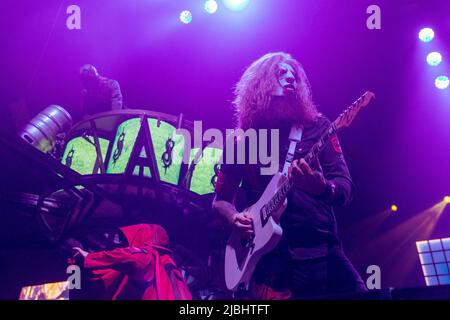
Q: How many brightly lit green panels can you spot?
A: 3